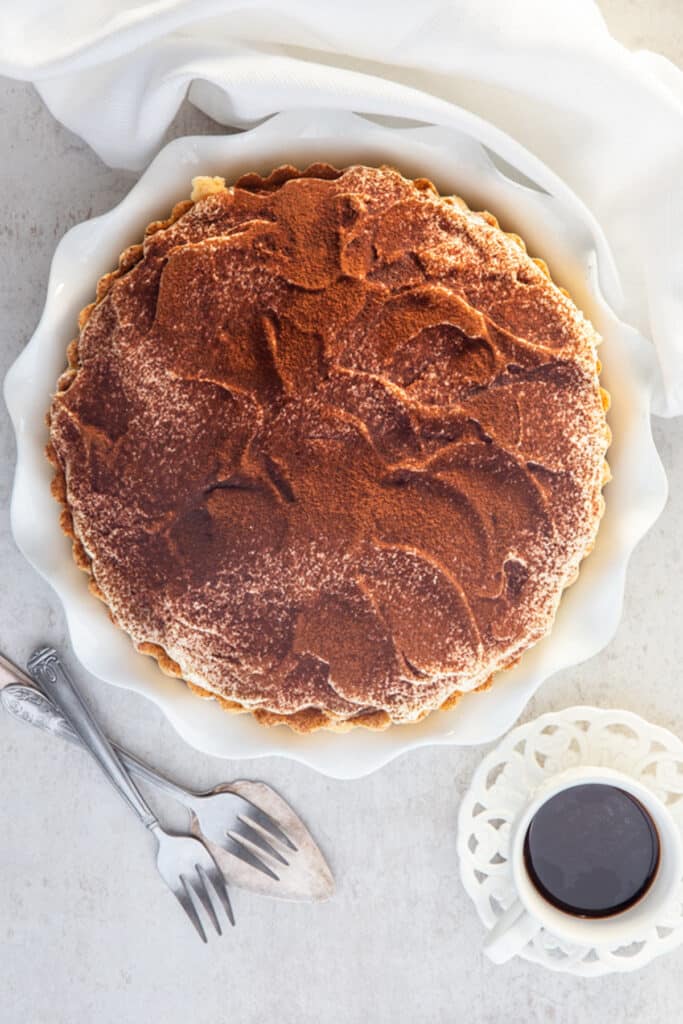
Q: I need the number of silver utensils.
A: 3